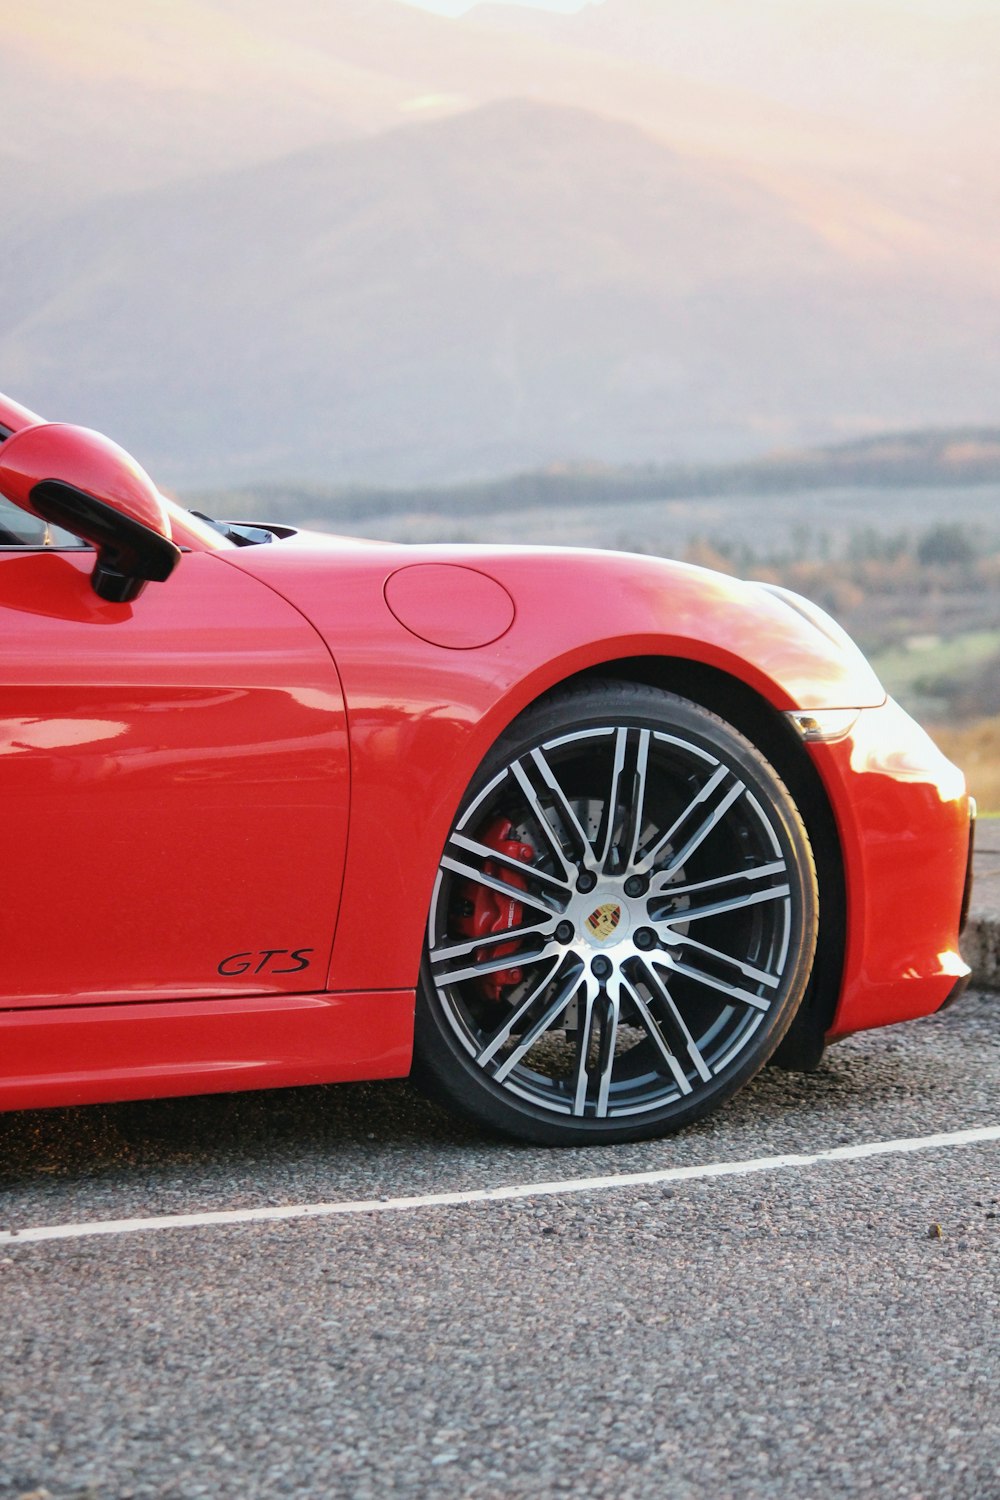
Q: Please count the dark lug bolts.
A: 5